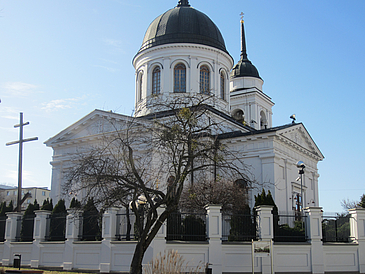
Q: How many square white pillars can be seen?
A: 9